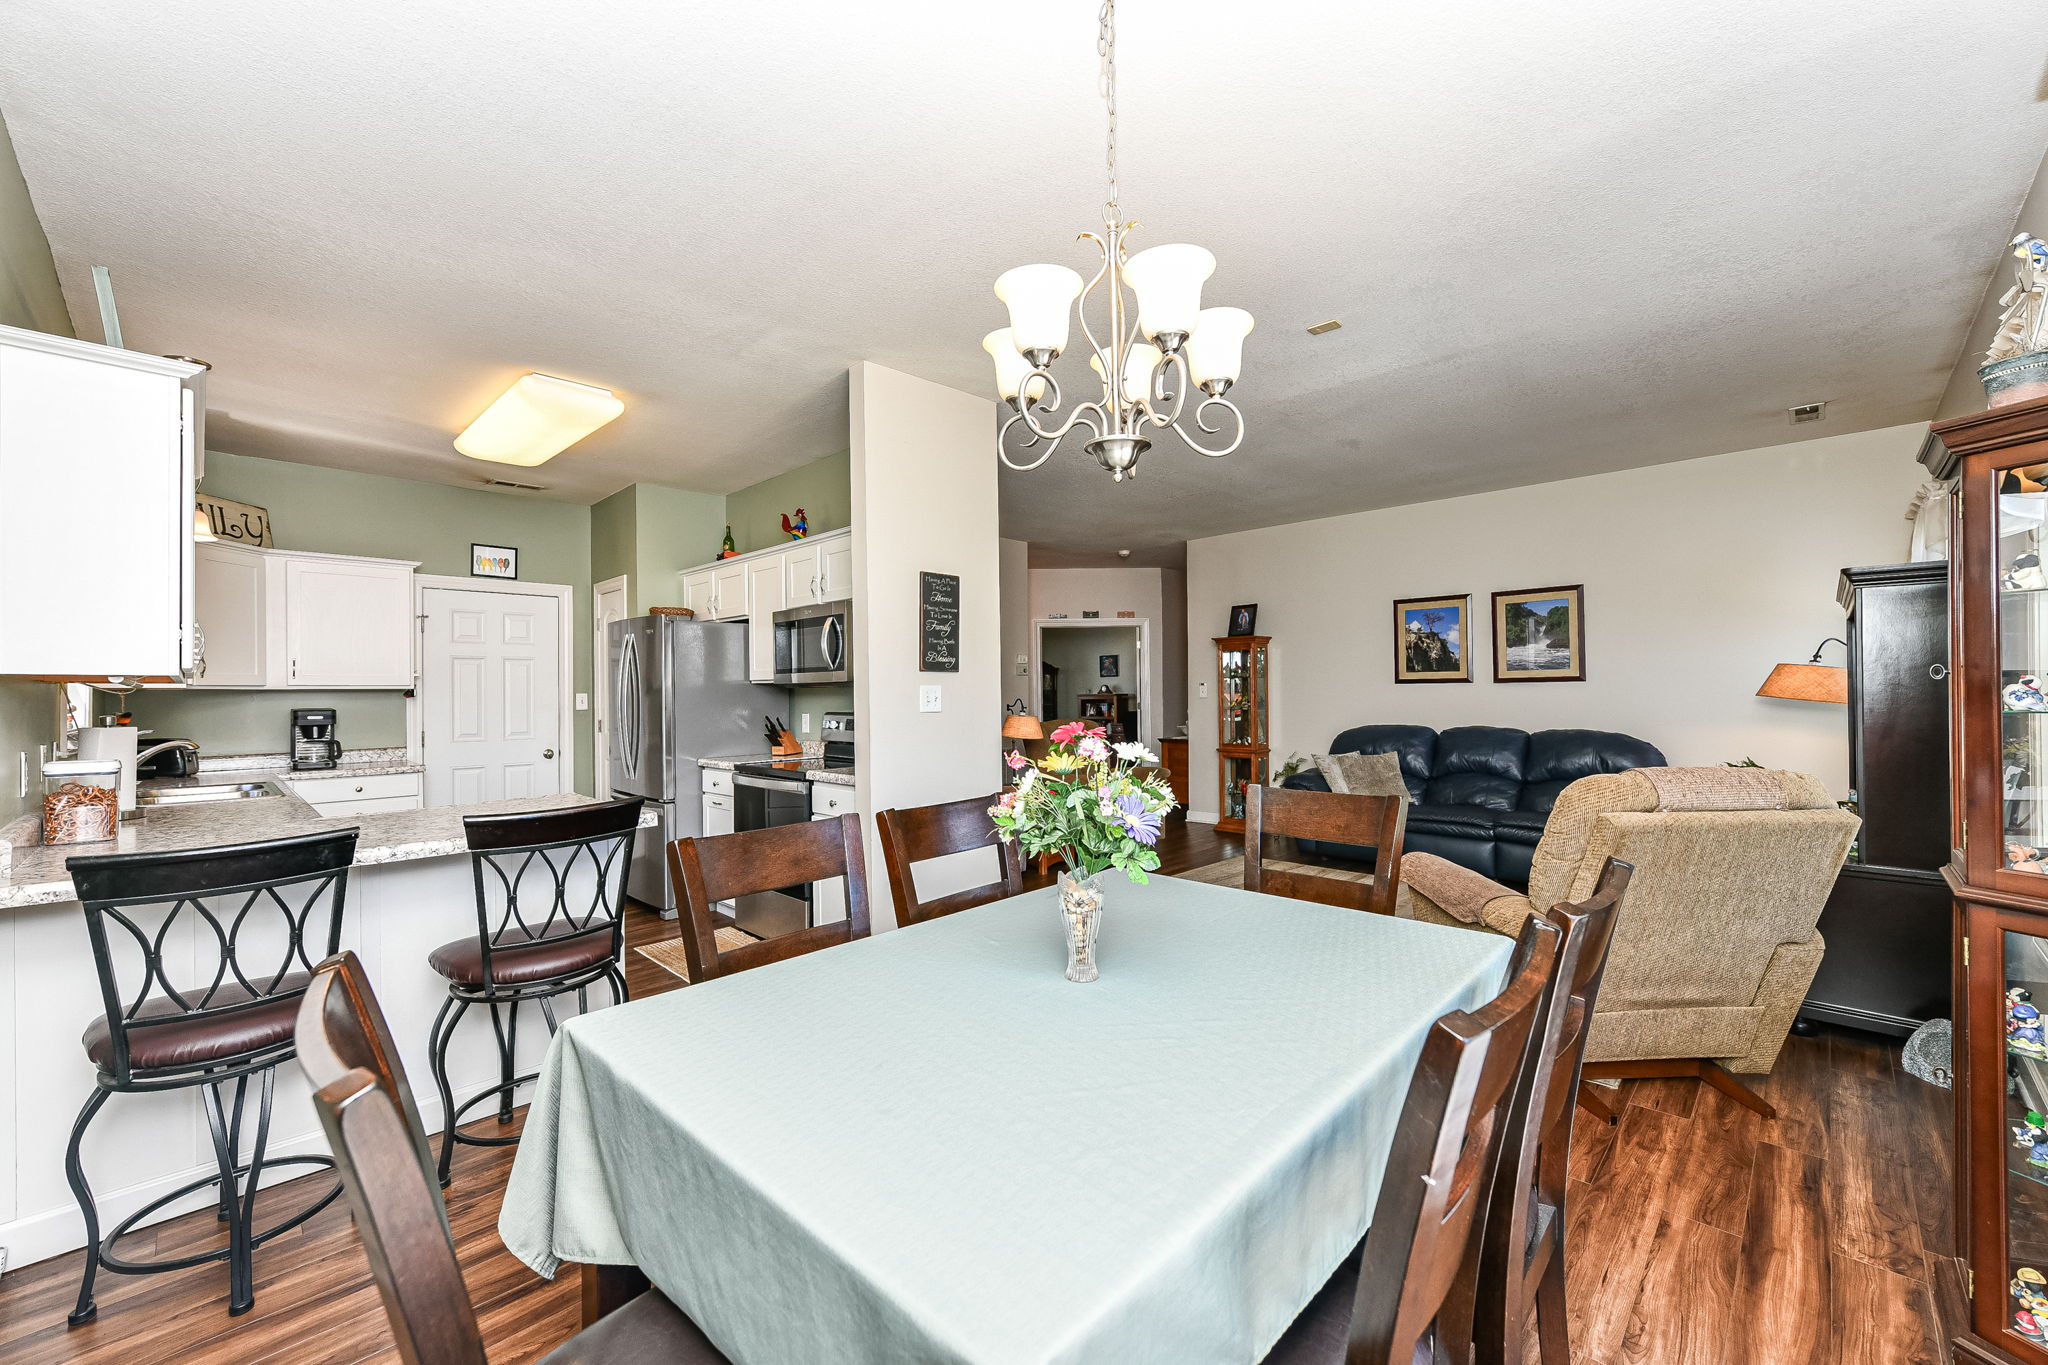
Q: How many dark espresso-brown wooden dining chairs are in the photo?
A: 6